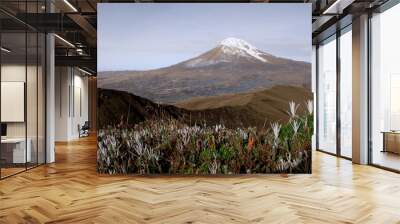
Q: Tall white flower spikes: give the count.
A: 4